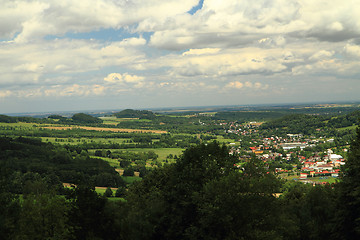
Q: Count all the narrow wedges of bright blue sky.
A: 1